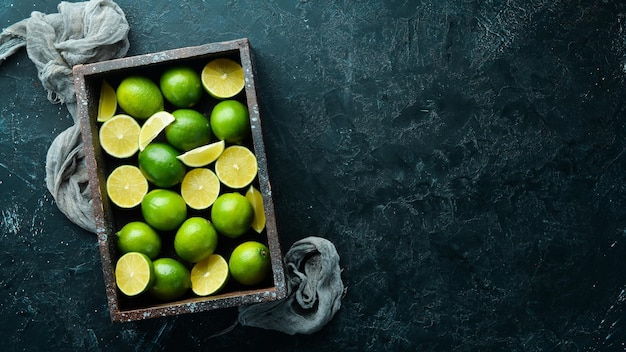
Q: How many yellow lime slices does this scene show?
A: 11